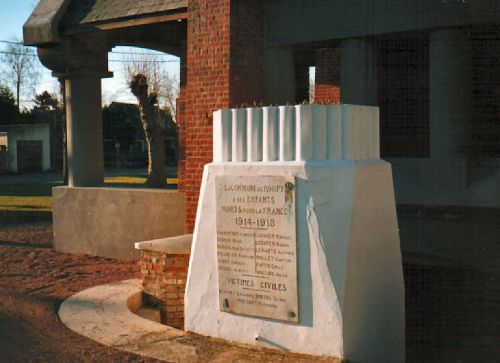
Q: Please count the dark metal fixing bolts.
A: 3